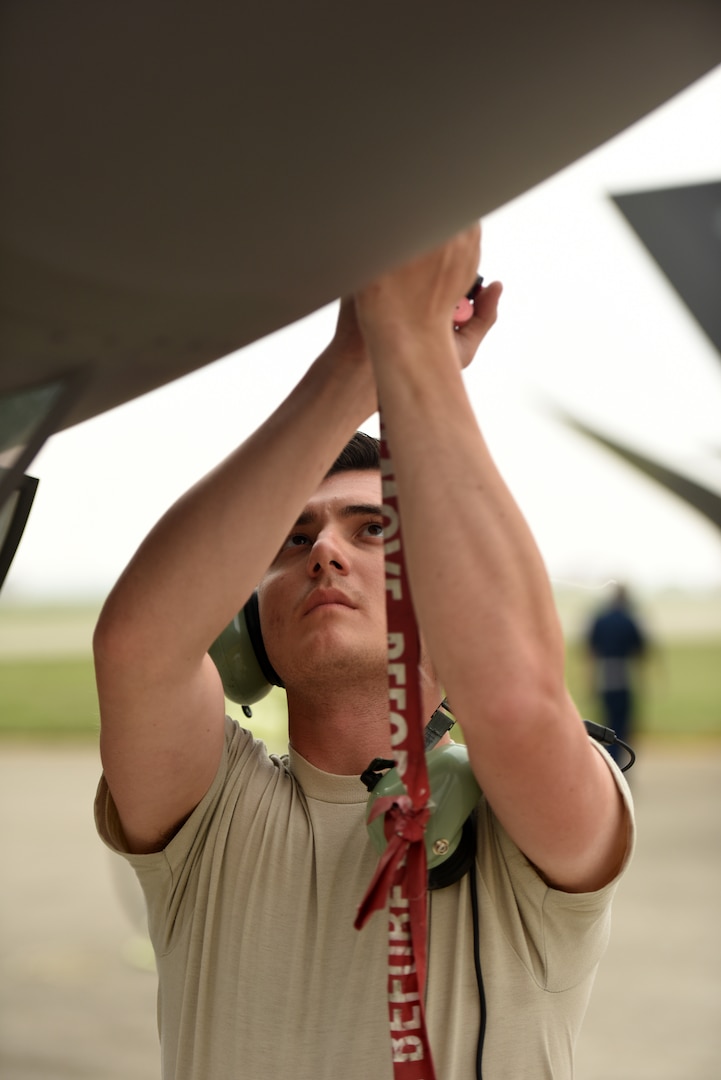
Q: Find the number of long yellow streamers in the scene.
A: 0